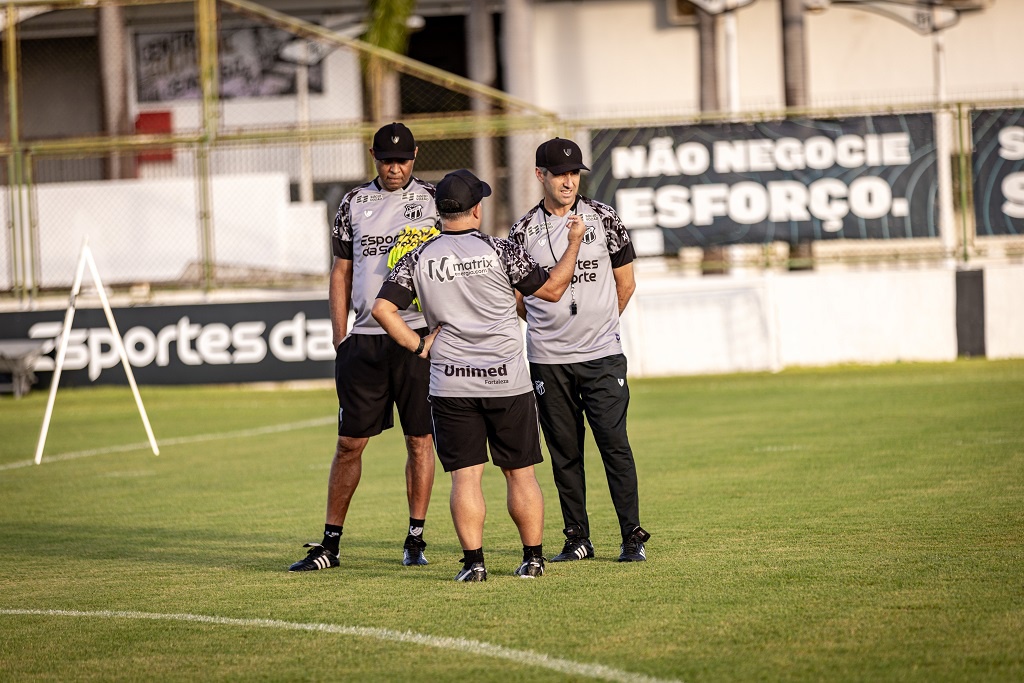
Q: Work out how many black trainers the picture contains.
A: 6